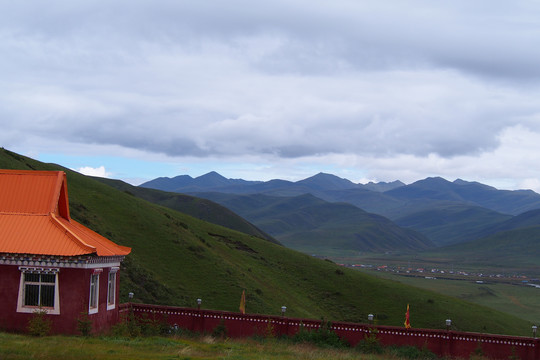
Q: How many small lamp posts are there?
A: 6